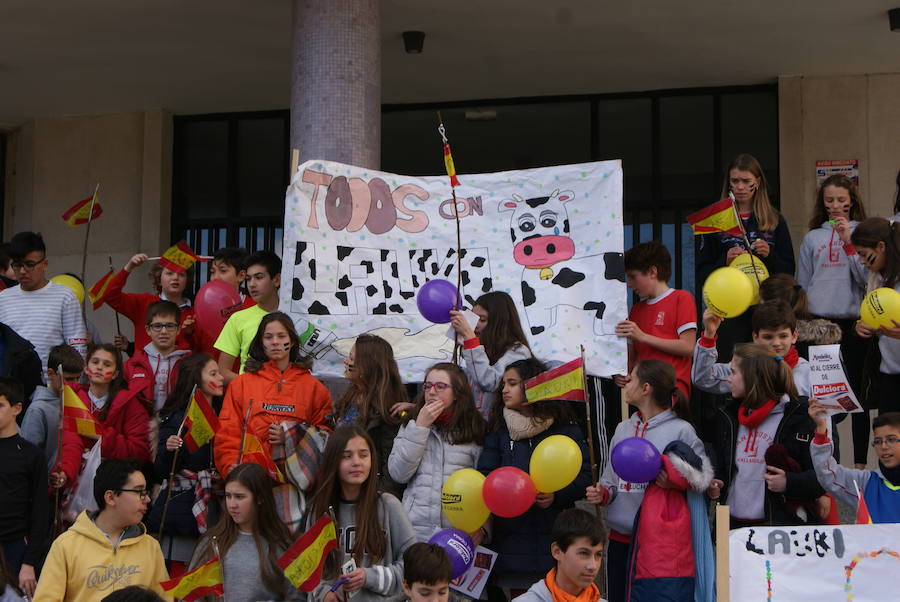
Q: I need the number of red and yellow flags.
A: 12